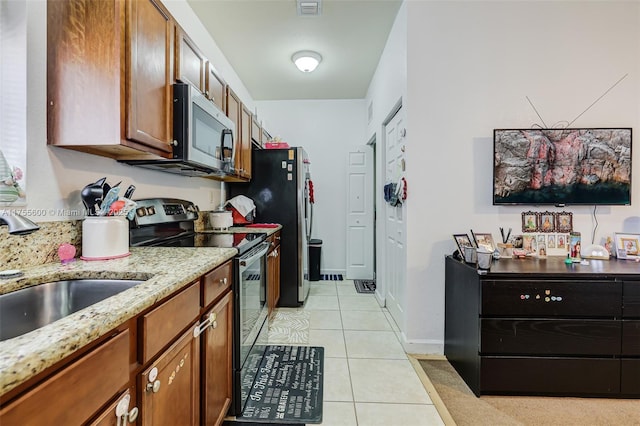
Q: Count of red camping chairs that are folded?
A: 0